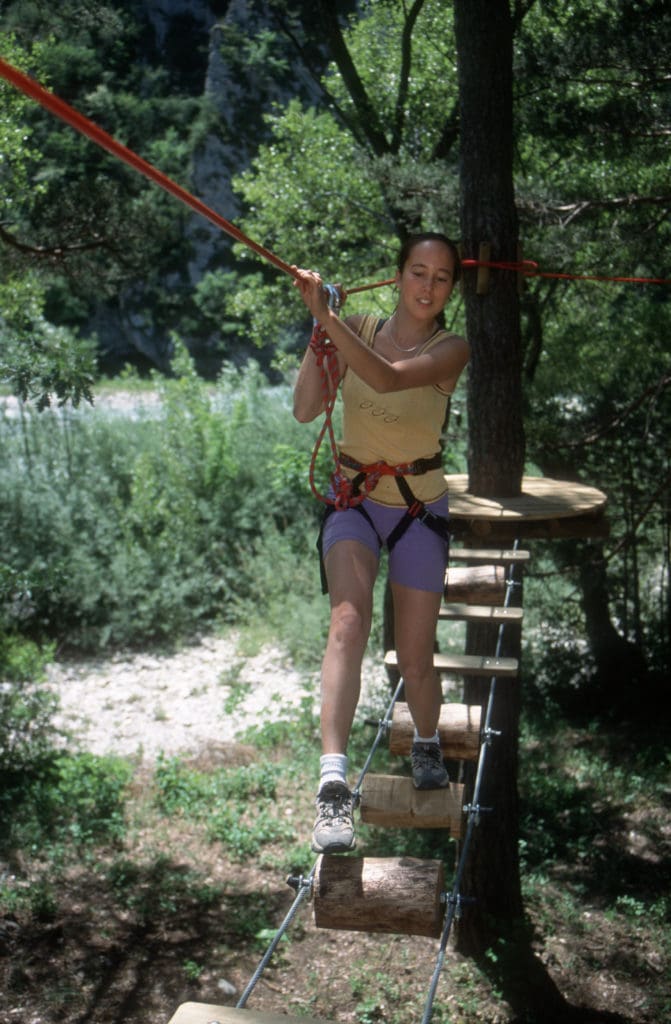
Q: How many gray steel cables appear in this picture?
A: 2